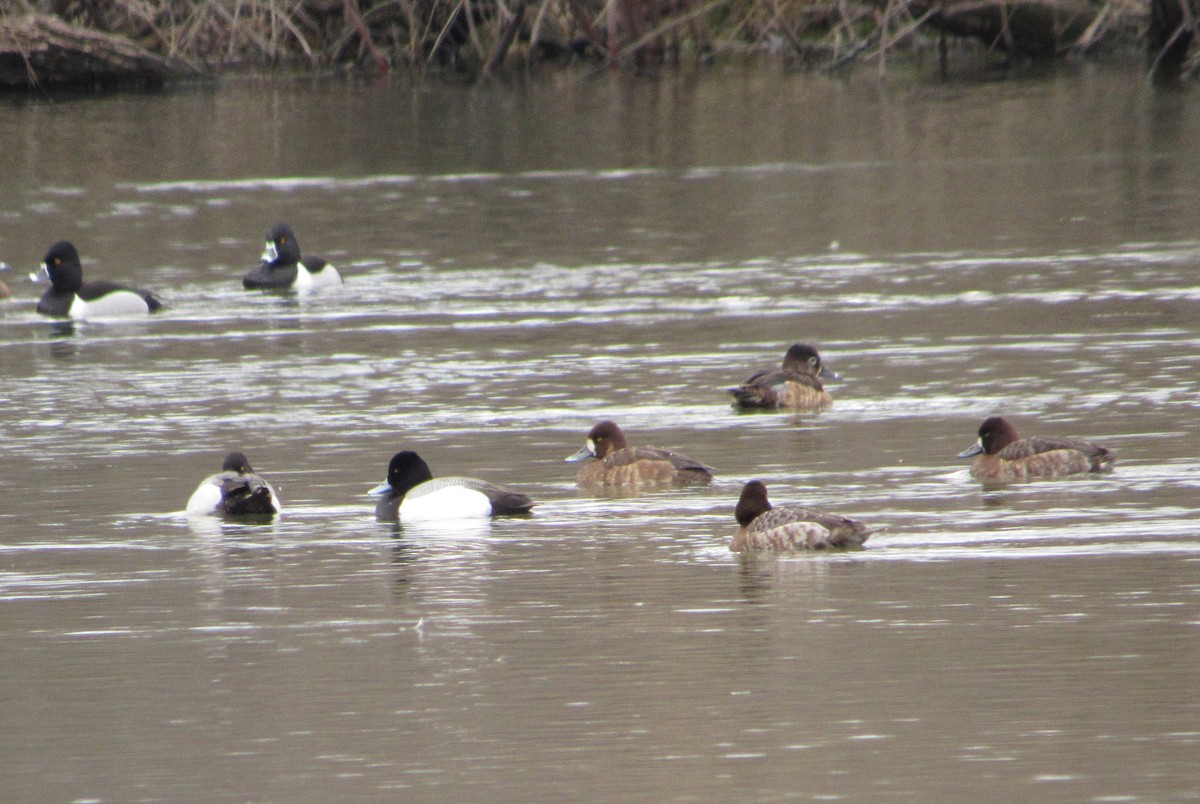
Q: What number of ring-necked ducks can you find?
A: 3